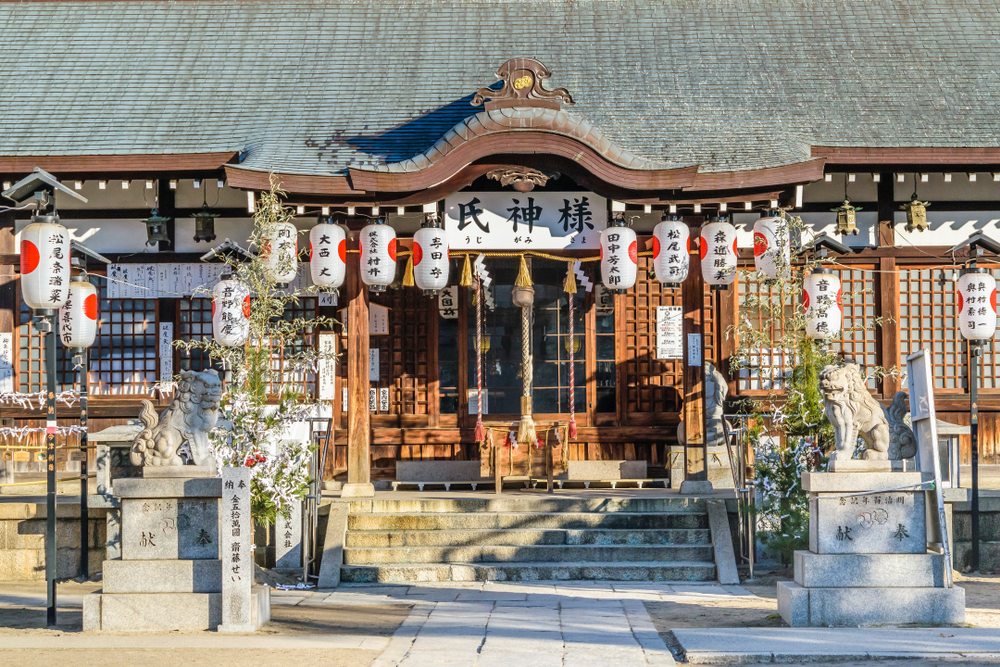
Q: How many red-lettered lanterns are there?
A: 0